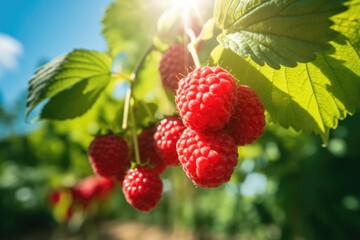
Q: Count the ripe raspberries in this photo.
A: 8